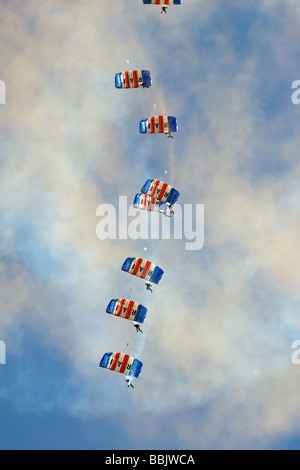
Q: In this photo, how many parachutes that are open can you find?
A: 8